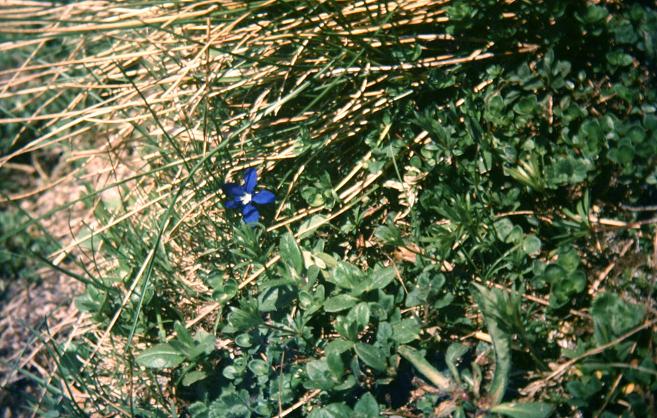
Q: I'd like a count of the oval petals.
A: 5